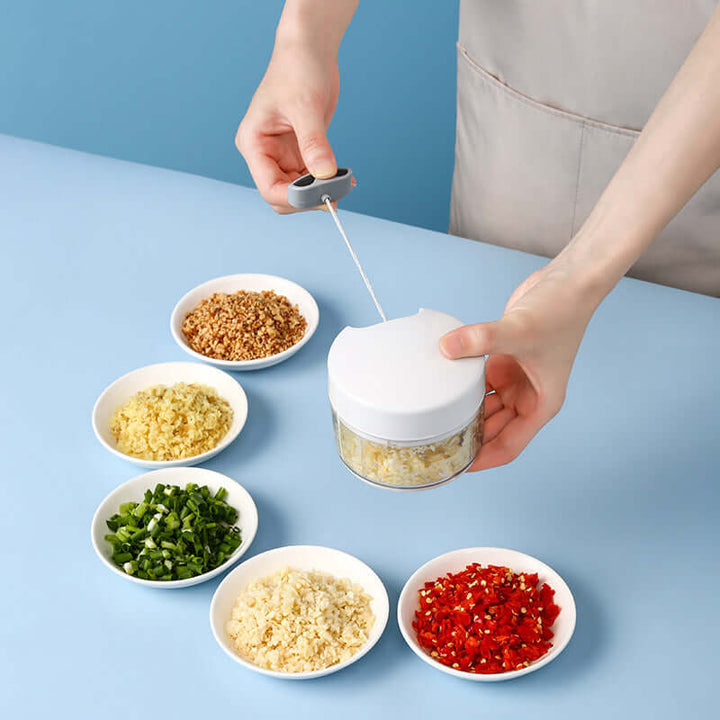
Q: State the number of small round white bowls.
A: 5